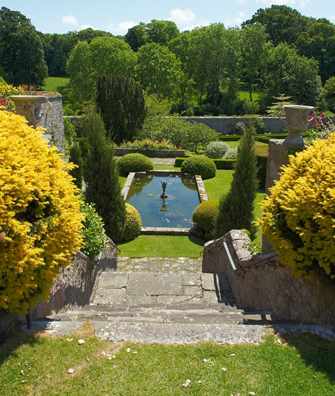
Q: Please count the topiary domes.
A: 4